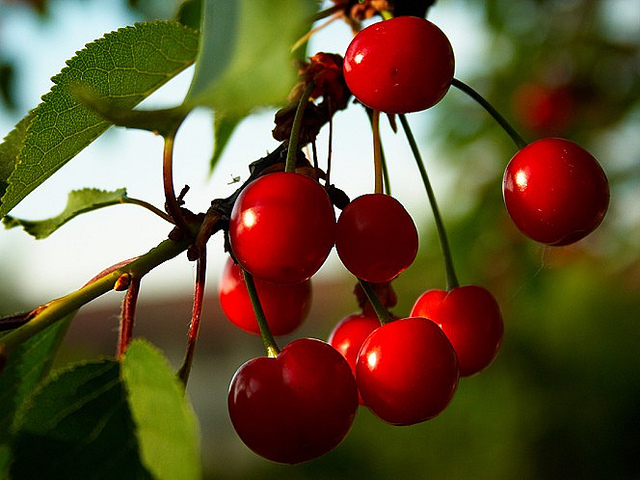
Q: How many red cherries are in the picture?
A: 9